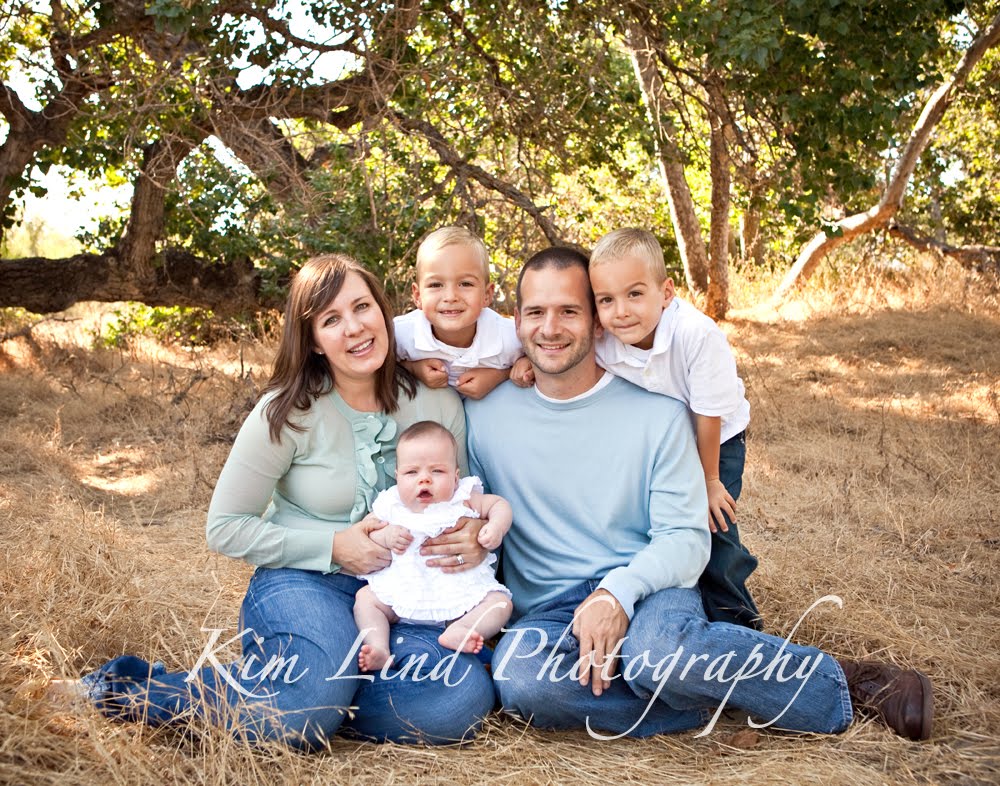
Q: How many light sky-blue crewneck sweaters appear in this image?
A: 1